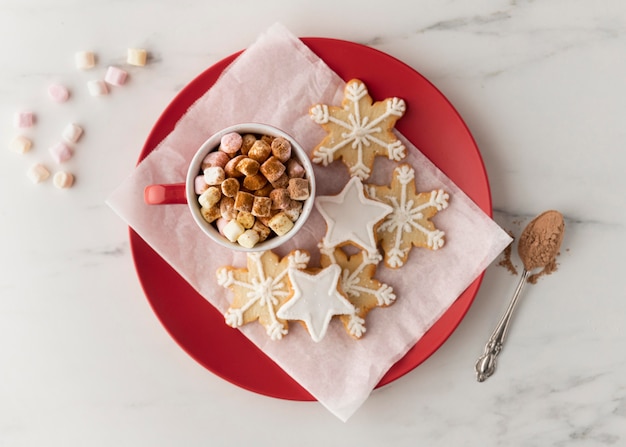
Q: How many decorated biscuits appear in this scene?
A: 6